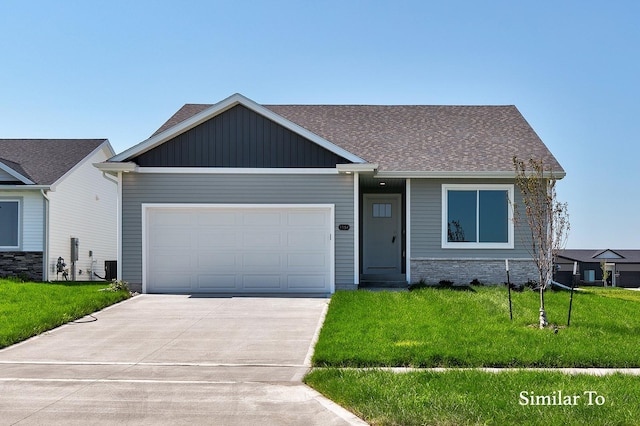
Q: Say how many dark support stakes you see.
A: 2